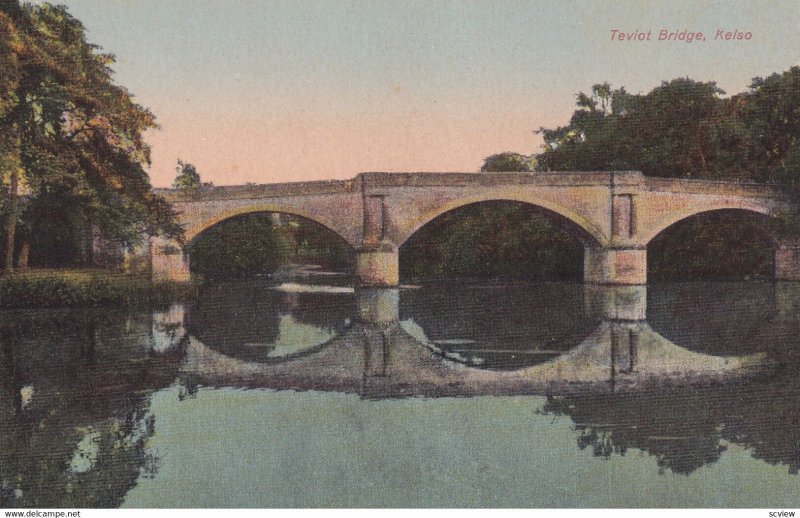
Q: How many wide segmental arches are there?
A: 3